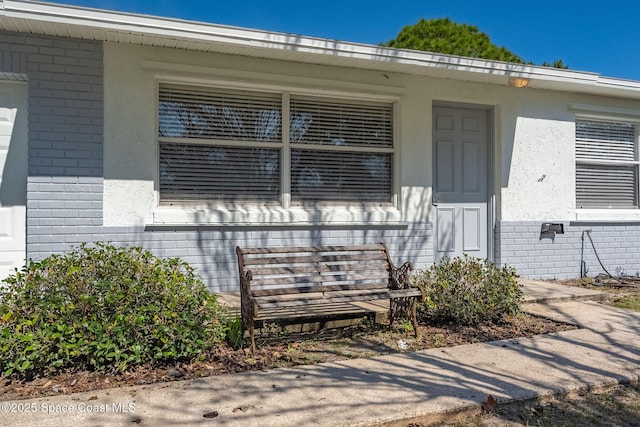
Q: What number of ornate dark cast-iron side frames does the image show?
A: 2